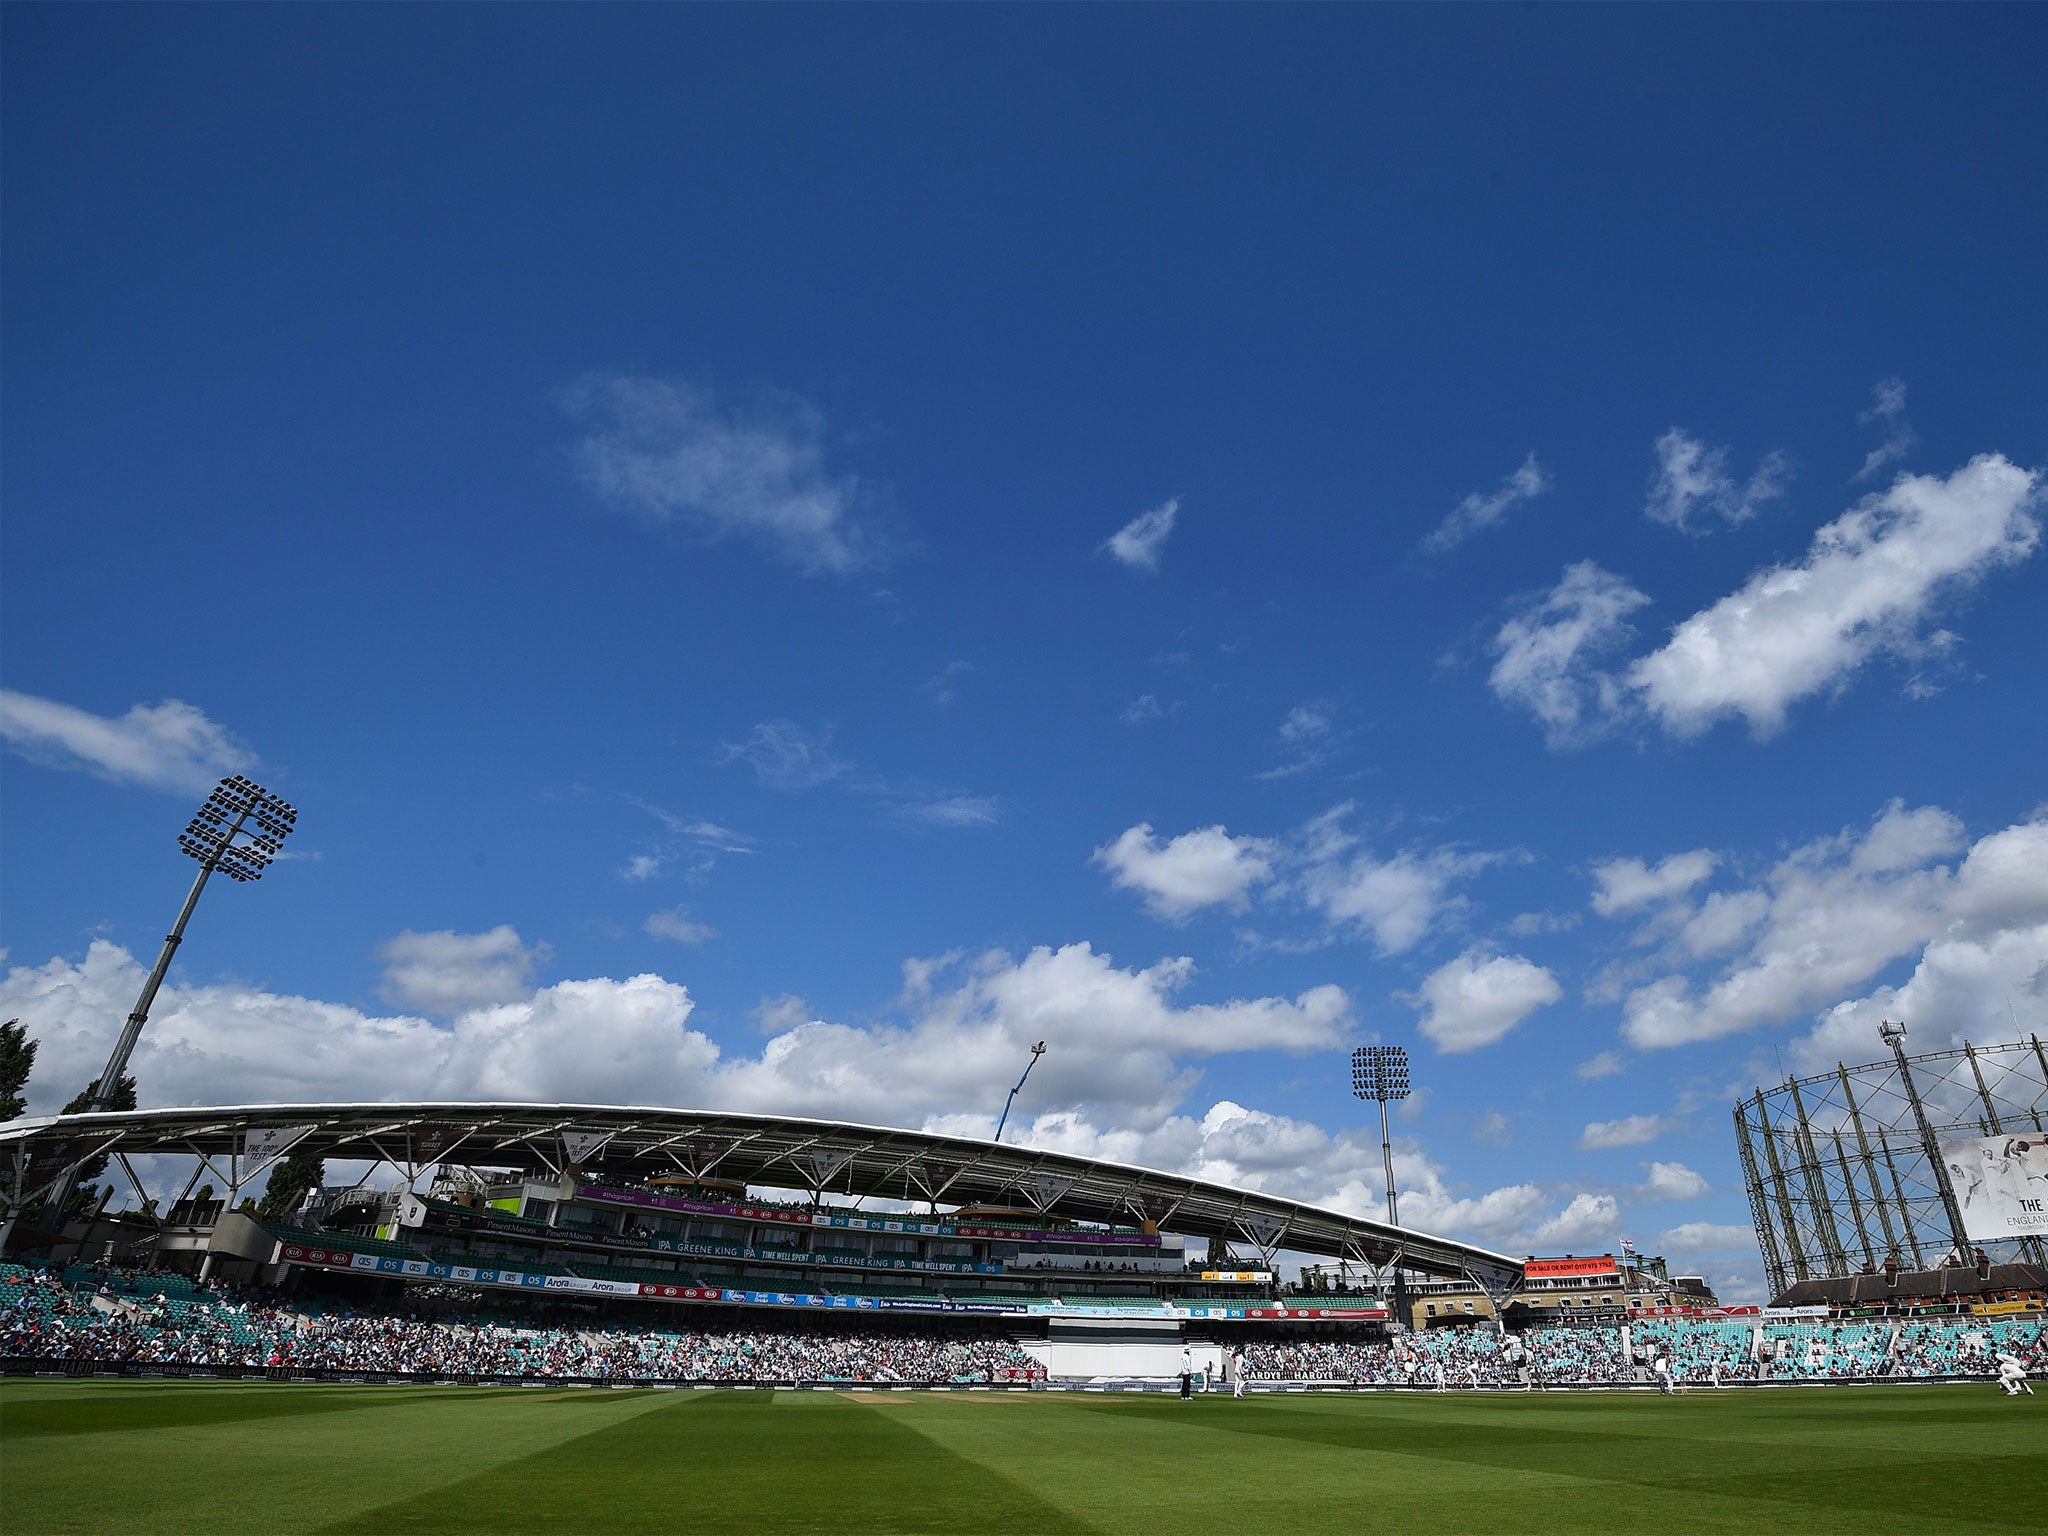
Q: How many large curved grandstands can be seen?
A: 1